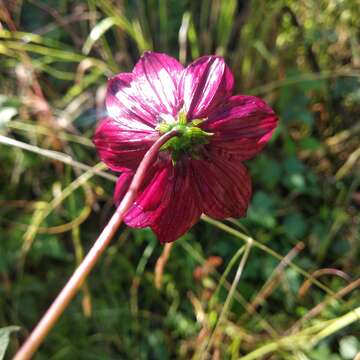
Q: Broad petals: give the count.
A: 8